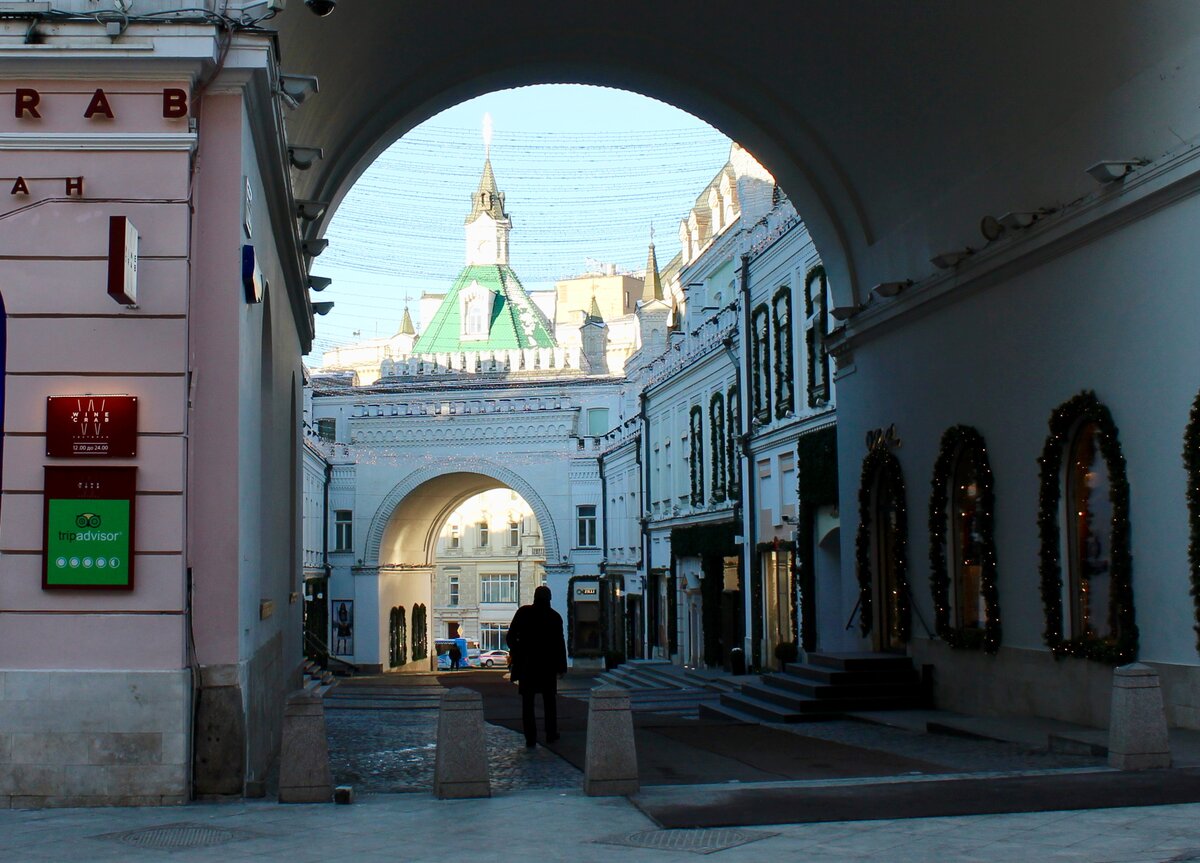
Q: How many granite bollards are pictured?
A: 4